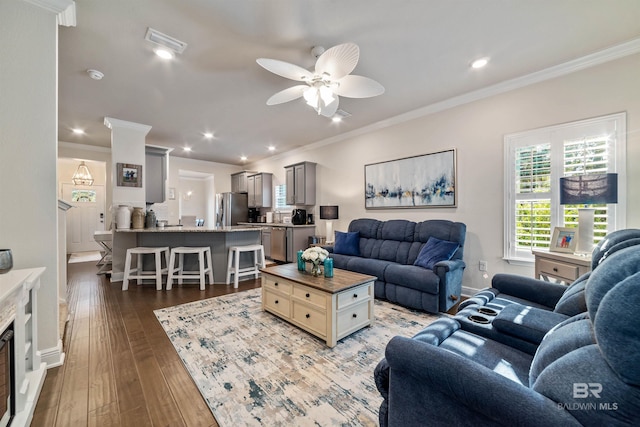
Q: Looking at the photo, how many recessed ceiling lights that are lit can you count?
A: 8